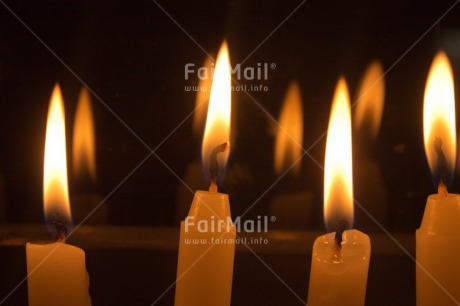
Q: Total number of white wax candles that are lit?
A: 4